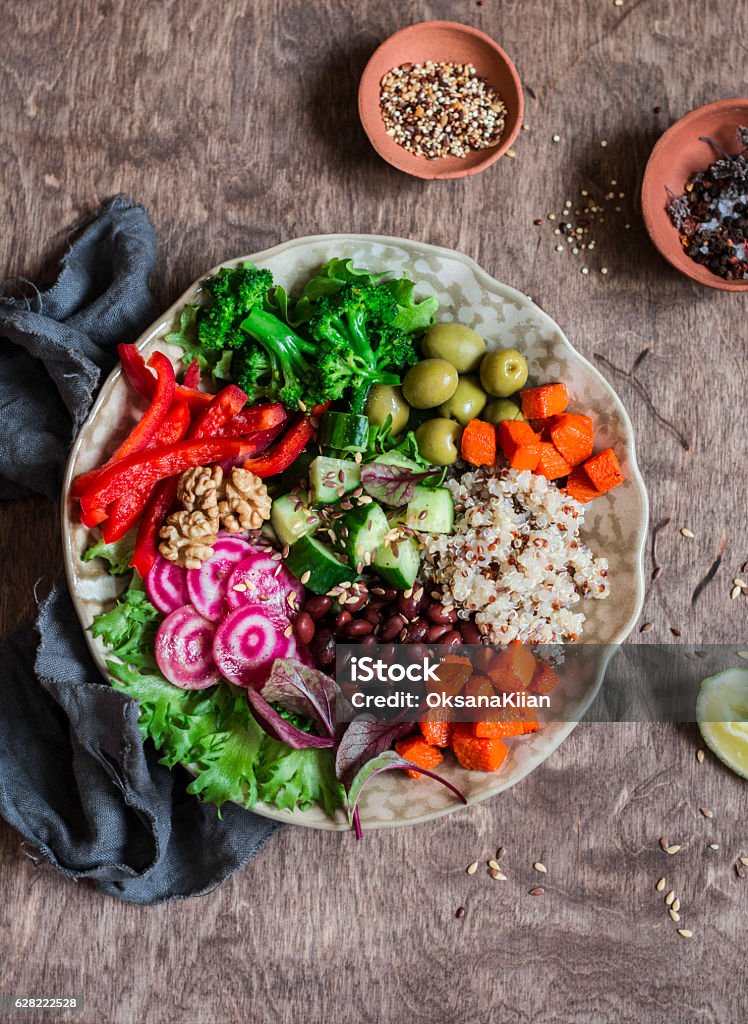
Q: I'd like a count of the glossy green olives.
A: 7